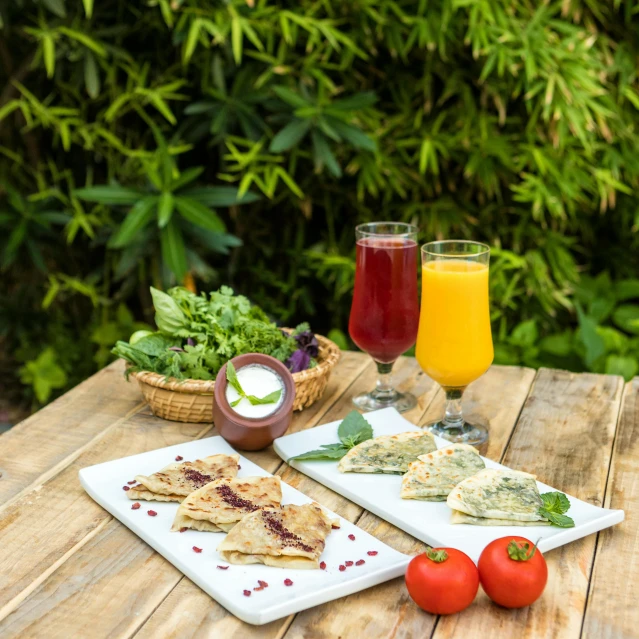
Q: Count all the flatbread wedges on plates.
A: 6